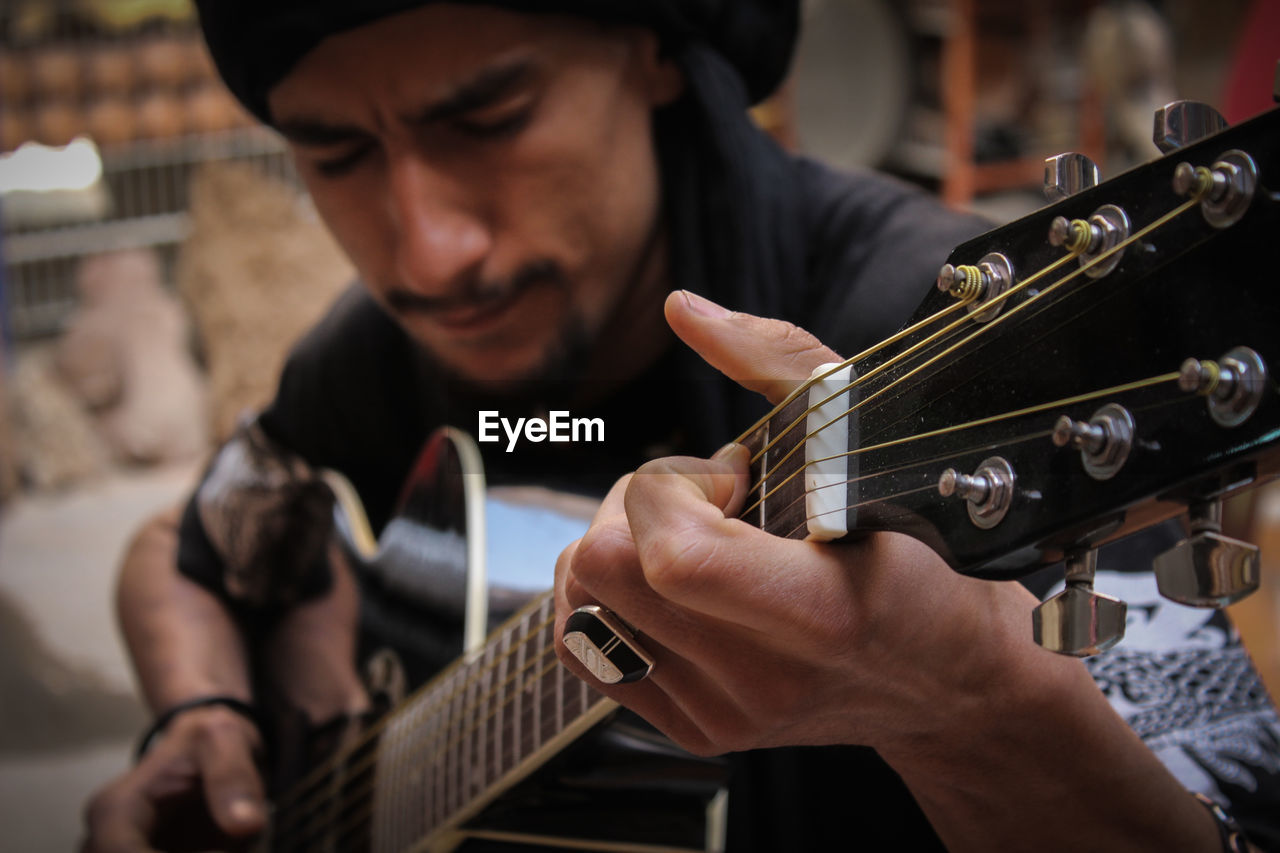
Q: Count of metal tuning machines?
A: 6